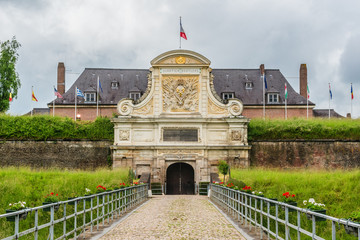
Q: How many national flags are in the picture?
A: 11